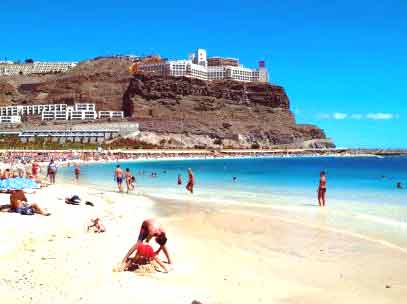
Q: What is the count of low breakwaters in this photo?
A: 1